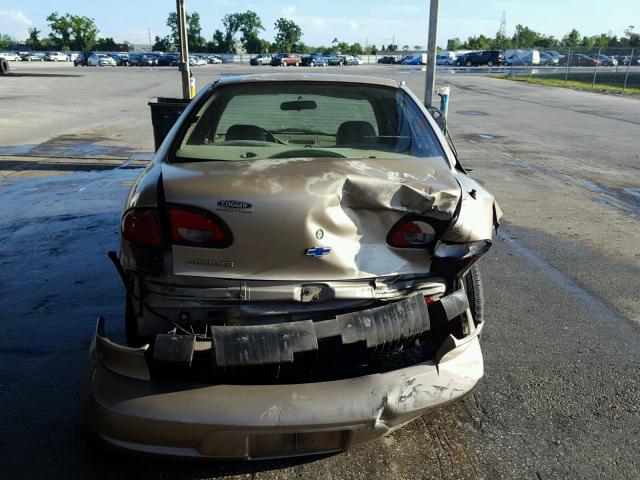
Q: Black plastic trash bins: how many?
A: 1